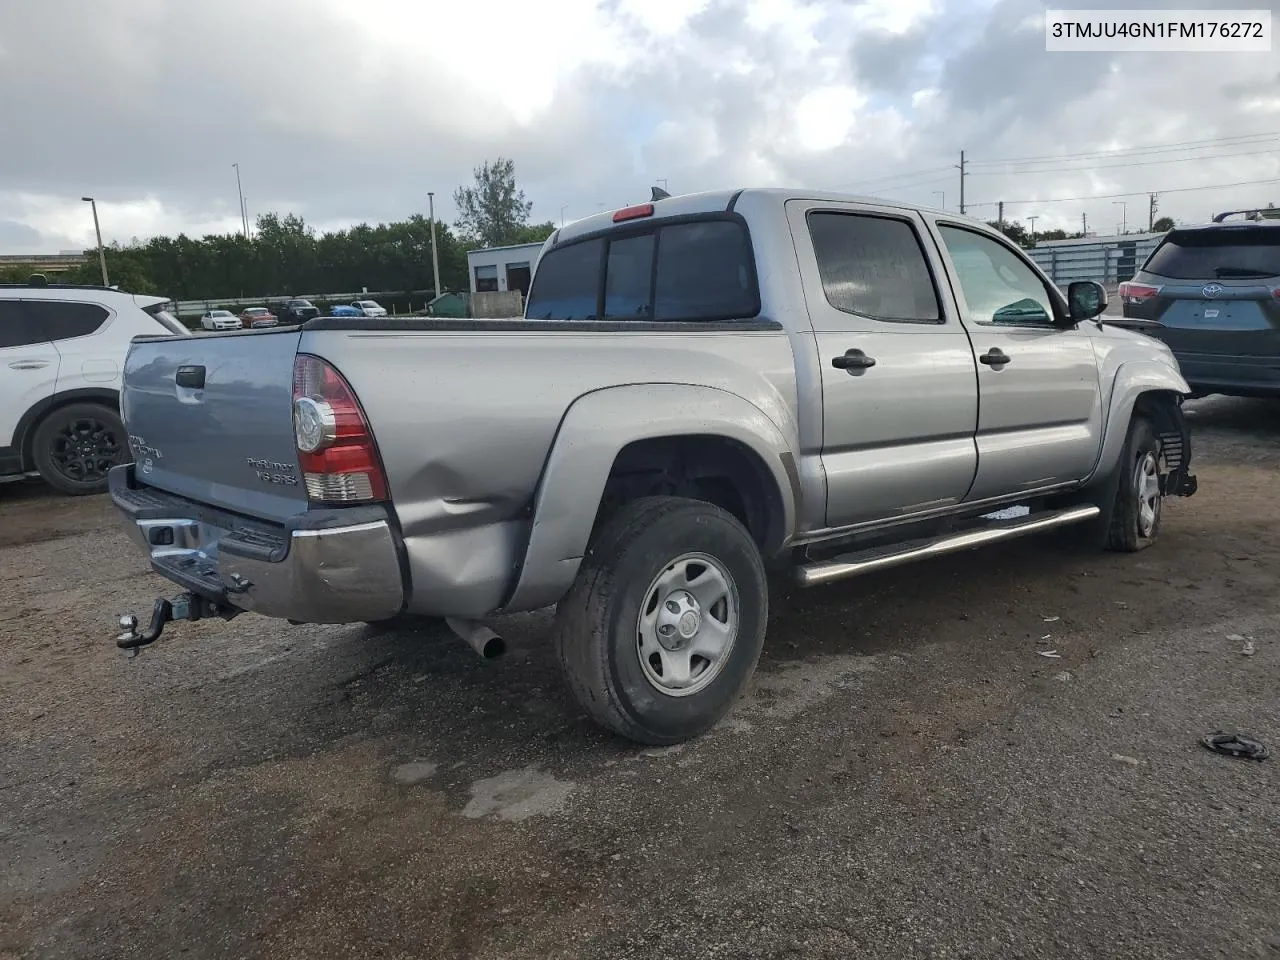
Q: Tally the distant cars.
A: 5